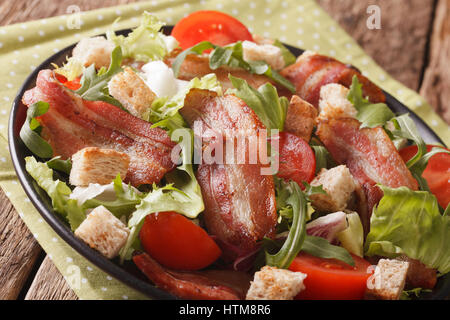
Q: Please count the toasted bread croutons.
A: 10